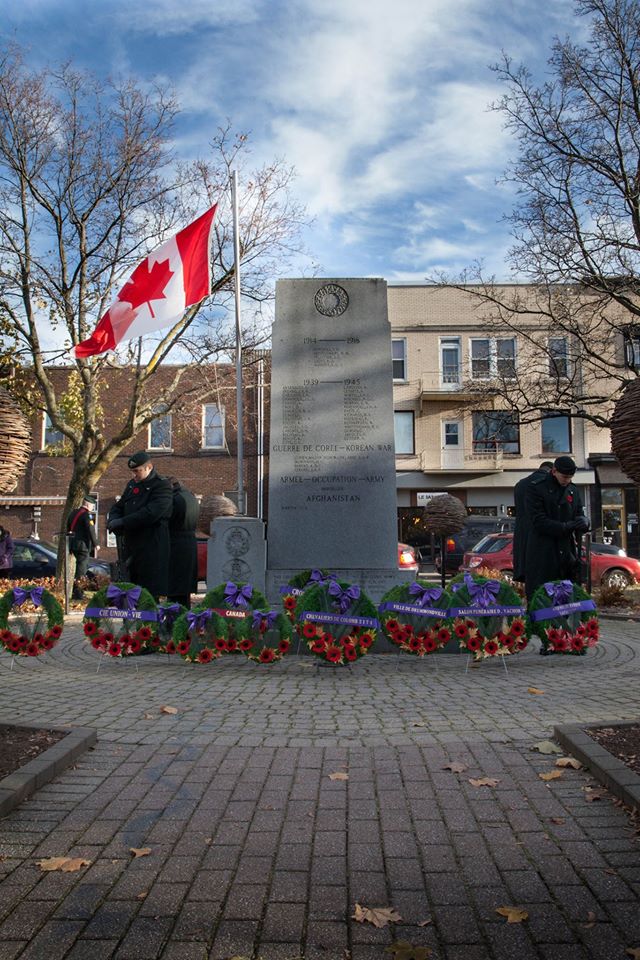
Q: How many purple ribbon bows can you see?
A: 11